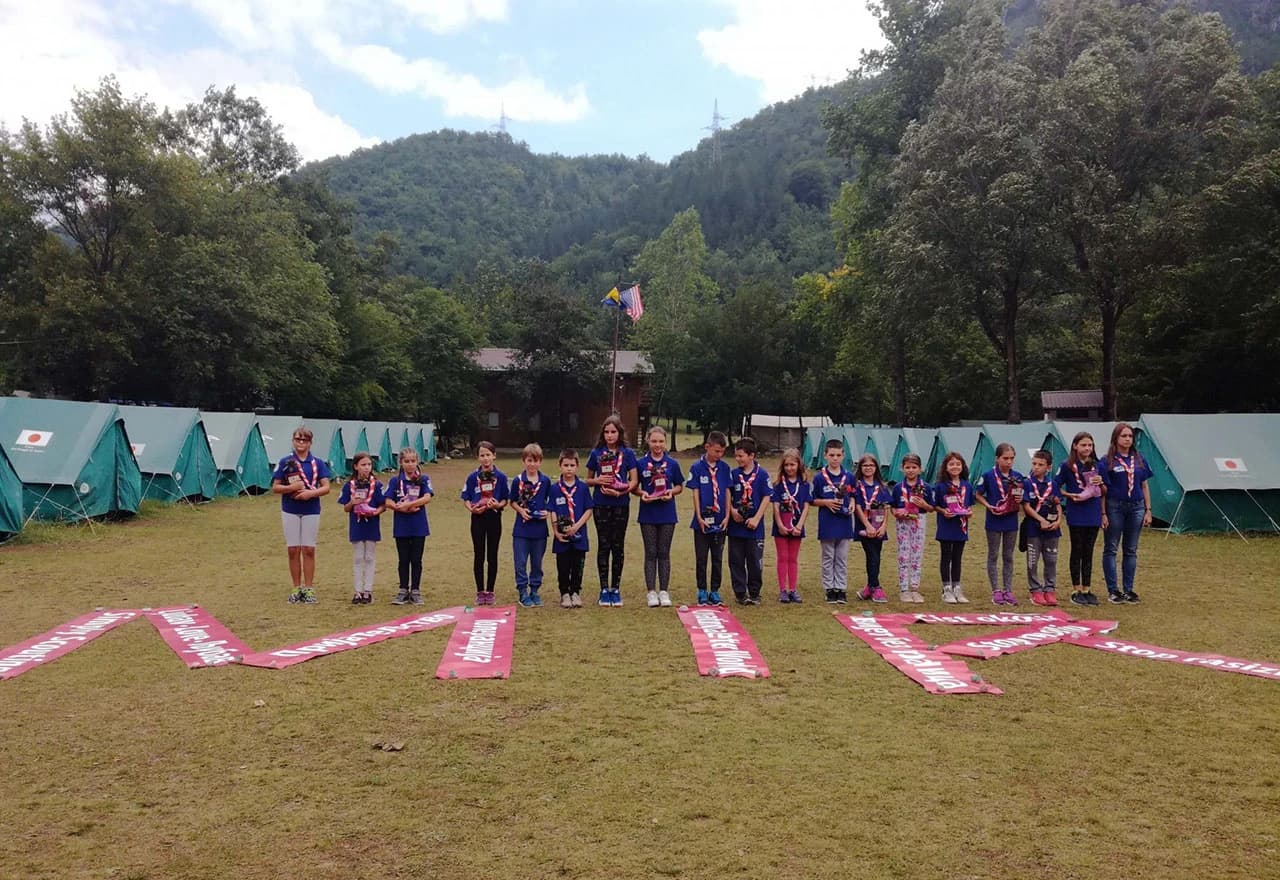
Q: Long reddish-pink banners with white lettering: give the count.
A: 9